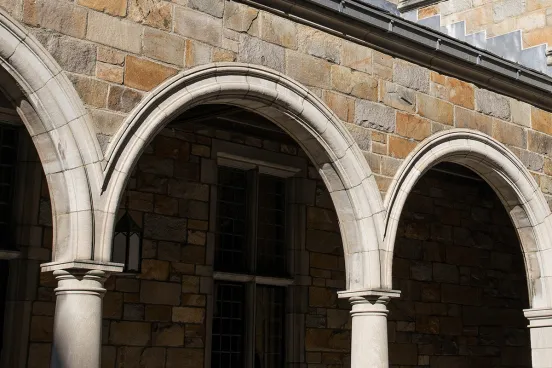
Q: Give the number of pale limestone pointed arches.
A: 3